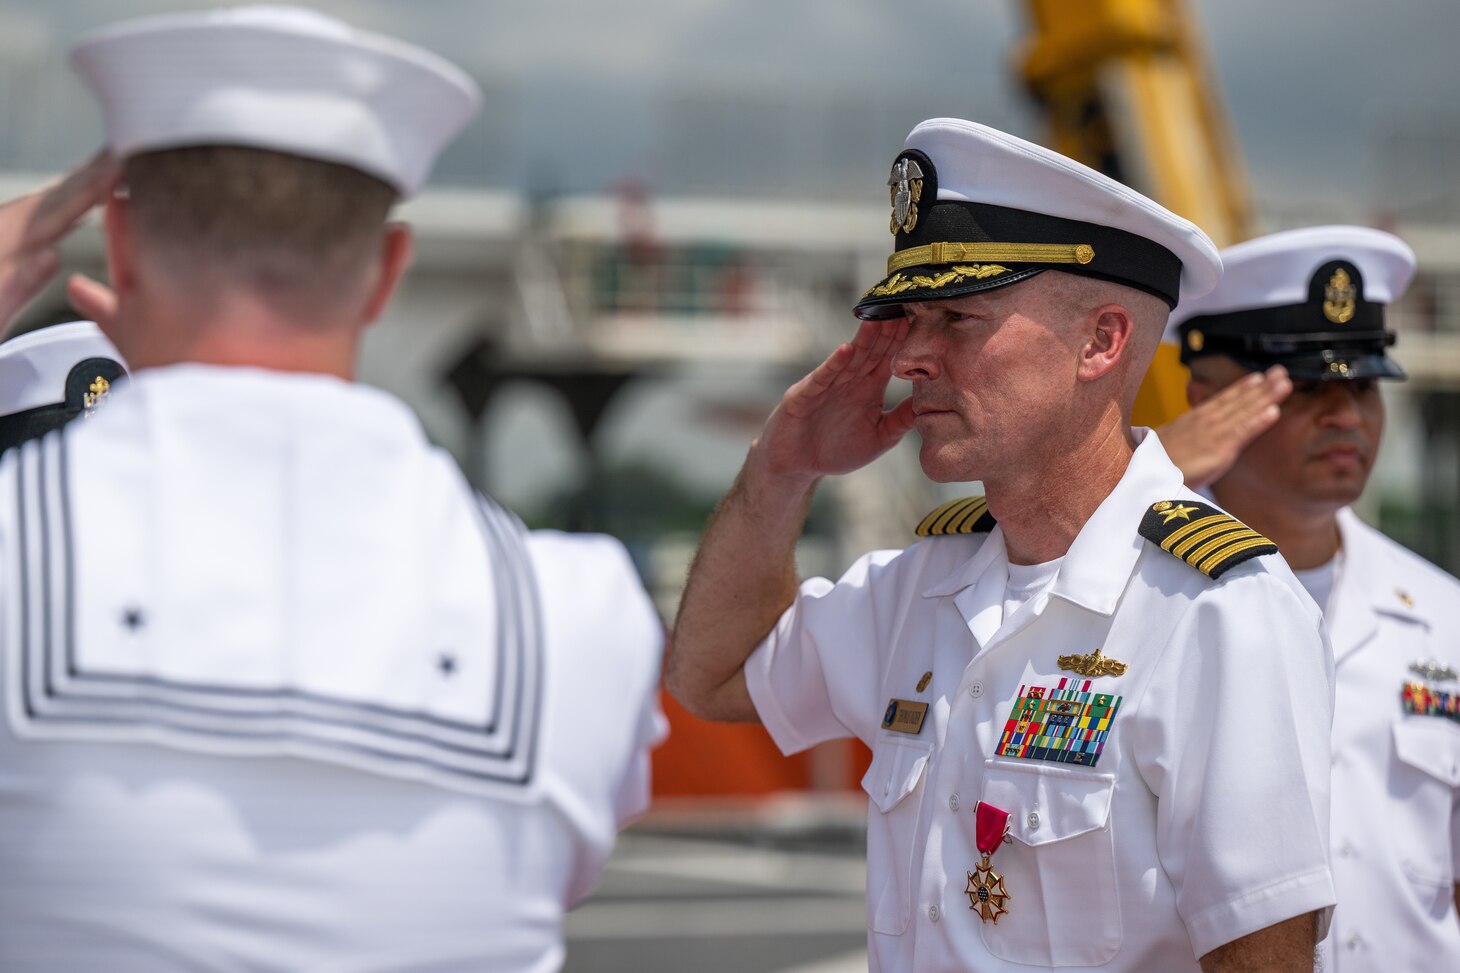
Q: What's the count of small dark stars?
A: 2